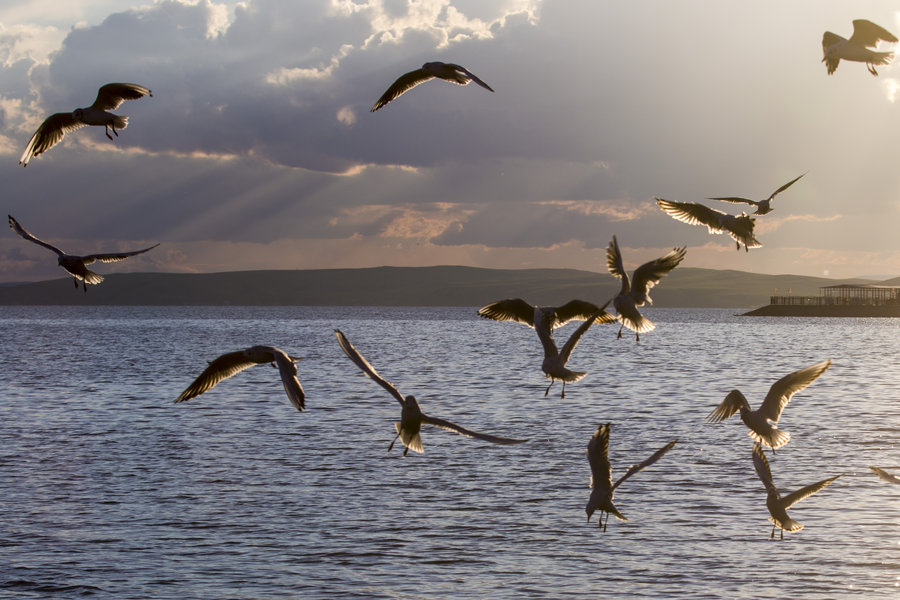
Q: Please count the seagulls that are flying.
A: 15